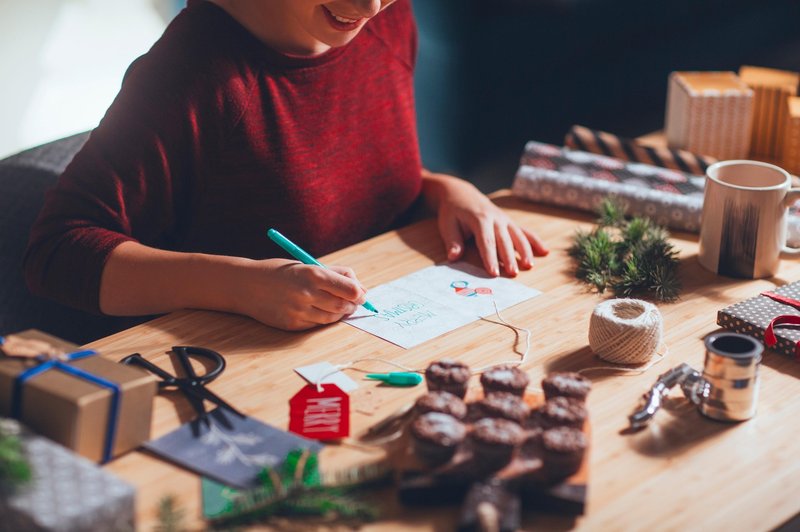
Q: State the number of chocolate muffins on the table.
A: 9